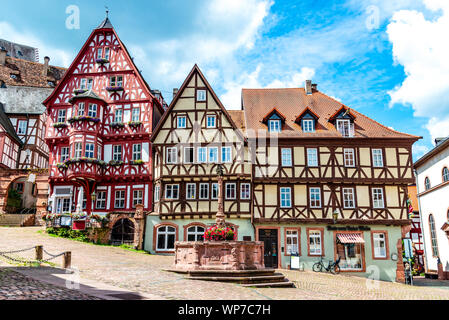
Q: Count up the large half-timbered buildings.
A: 3